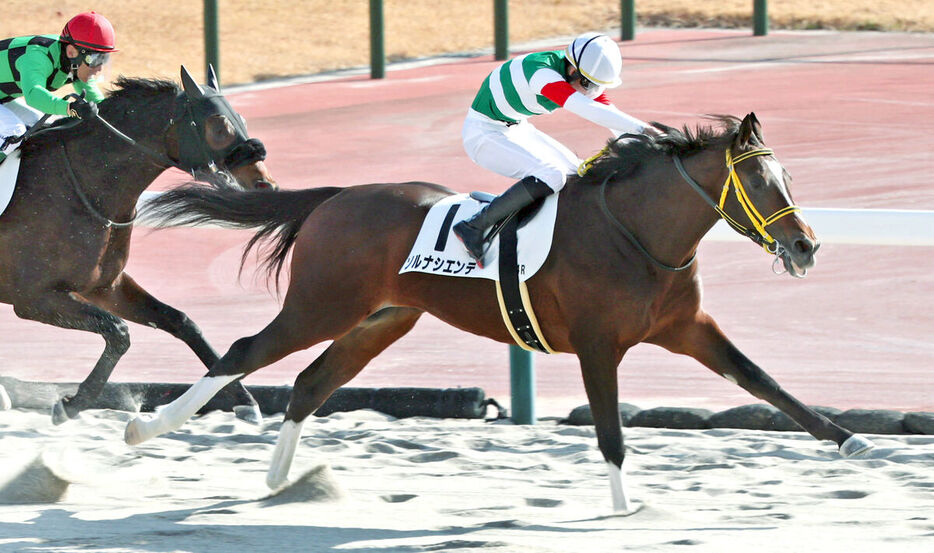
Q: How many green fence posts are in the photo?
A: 6